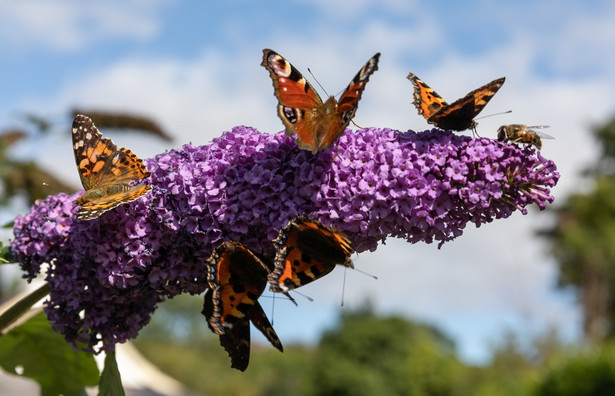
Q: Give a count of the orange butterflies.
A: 5